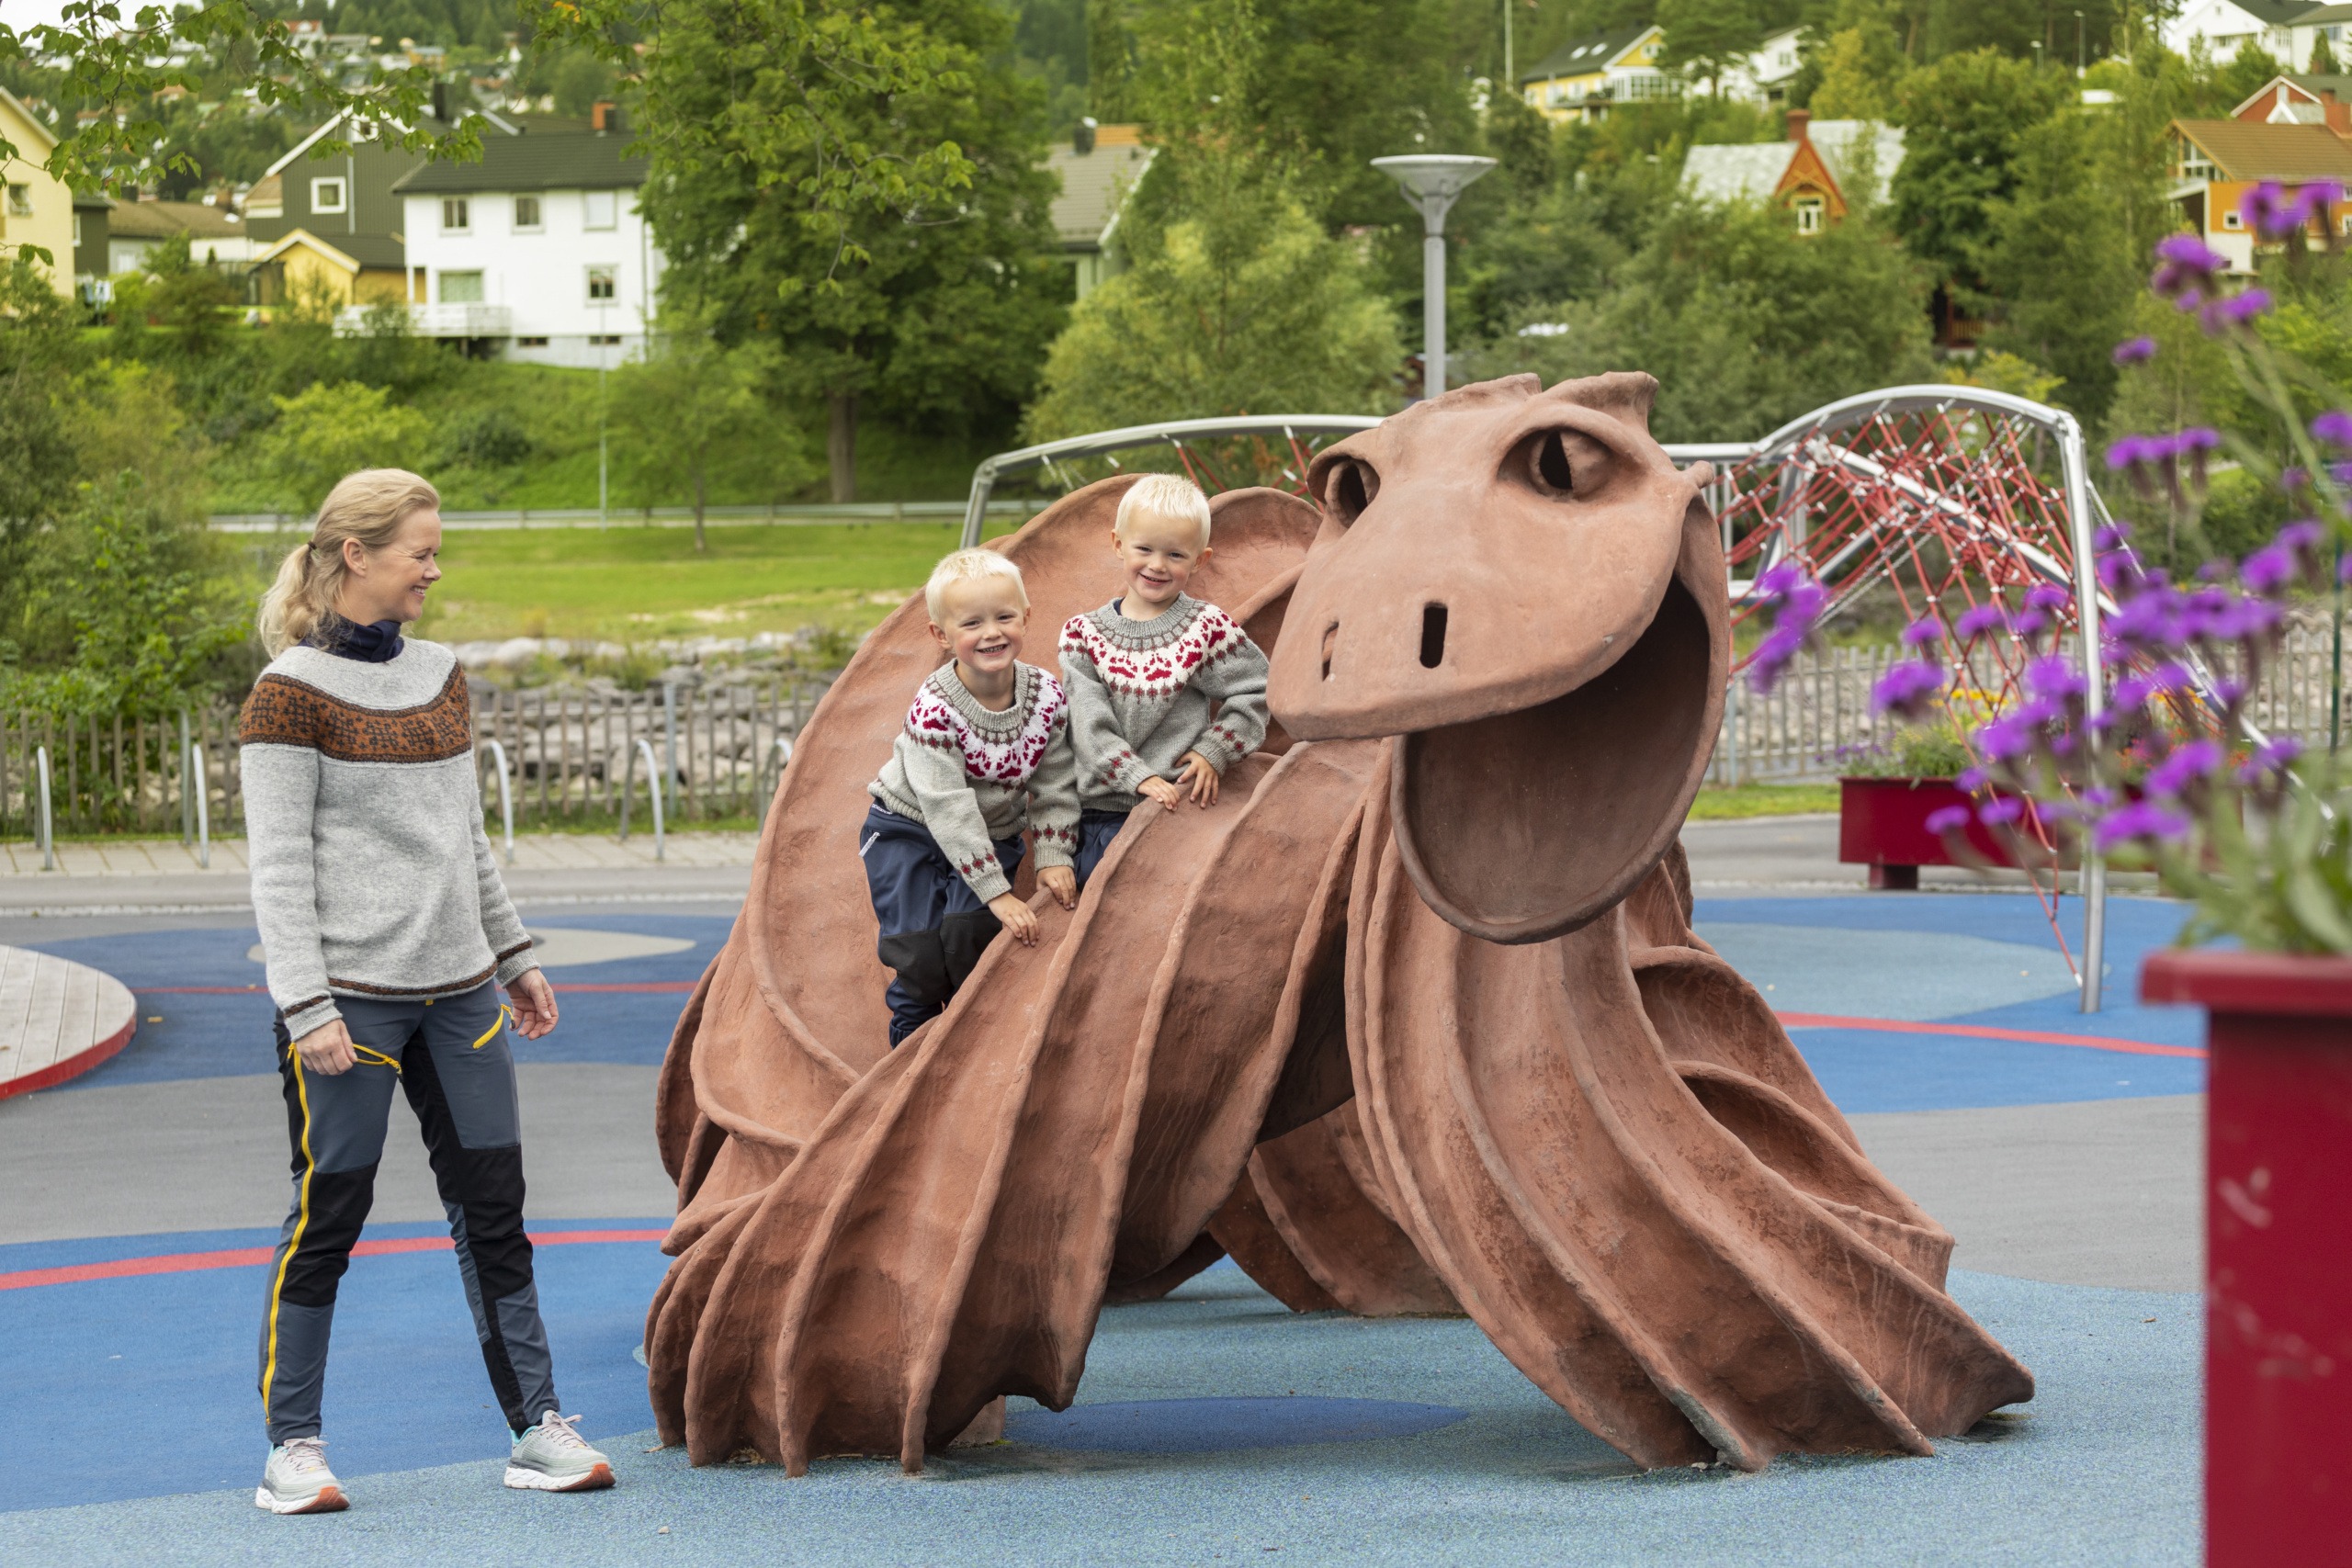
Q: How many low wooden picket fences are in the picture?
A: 1